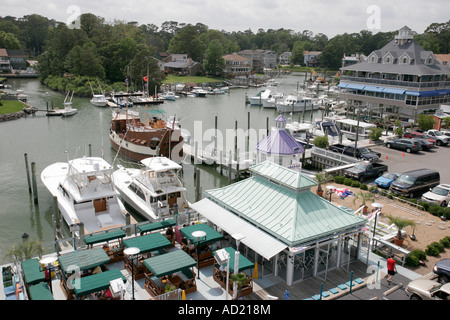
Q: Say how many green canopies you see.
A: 10